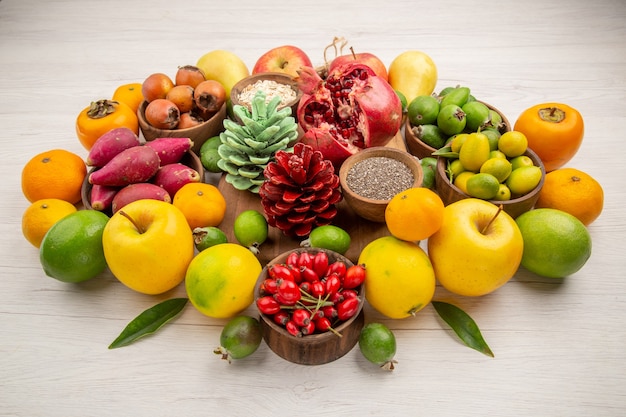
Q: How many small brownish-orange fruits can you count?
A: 6